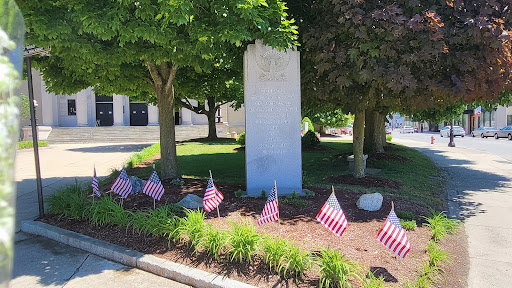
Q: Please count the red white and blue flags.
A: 7